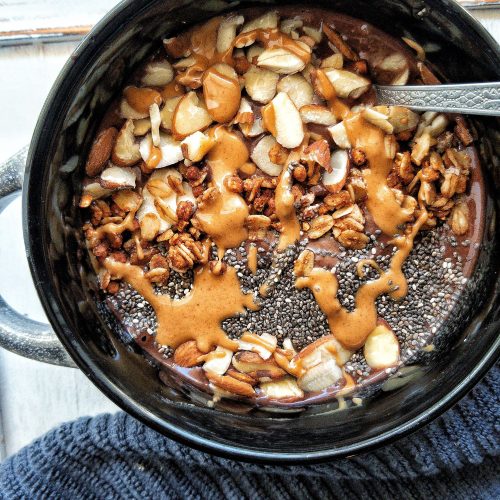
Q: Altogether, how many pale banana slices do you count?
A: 0